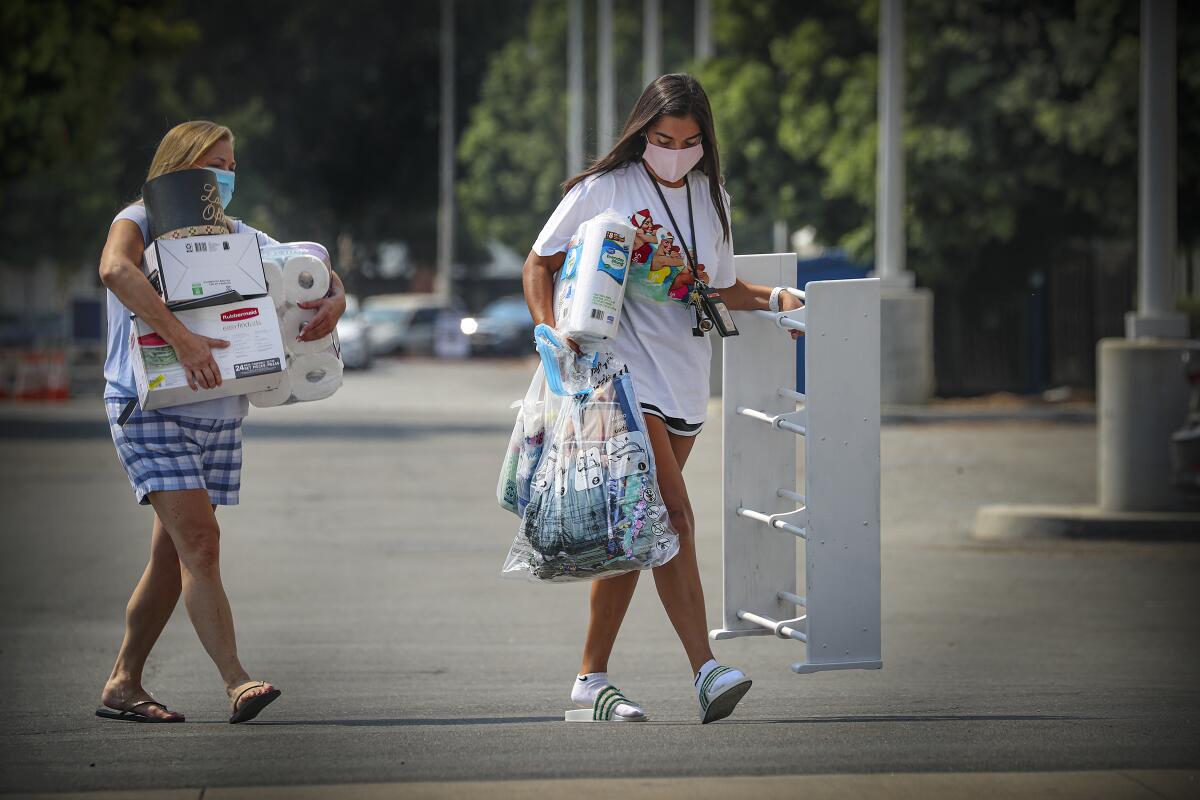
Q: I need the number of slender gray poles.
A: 7